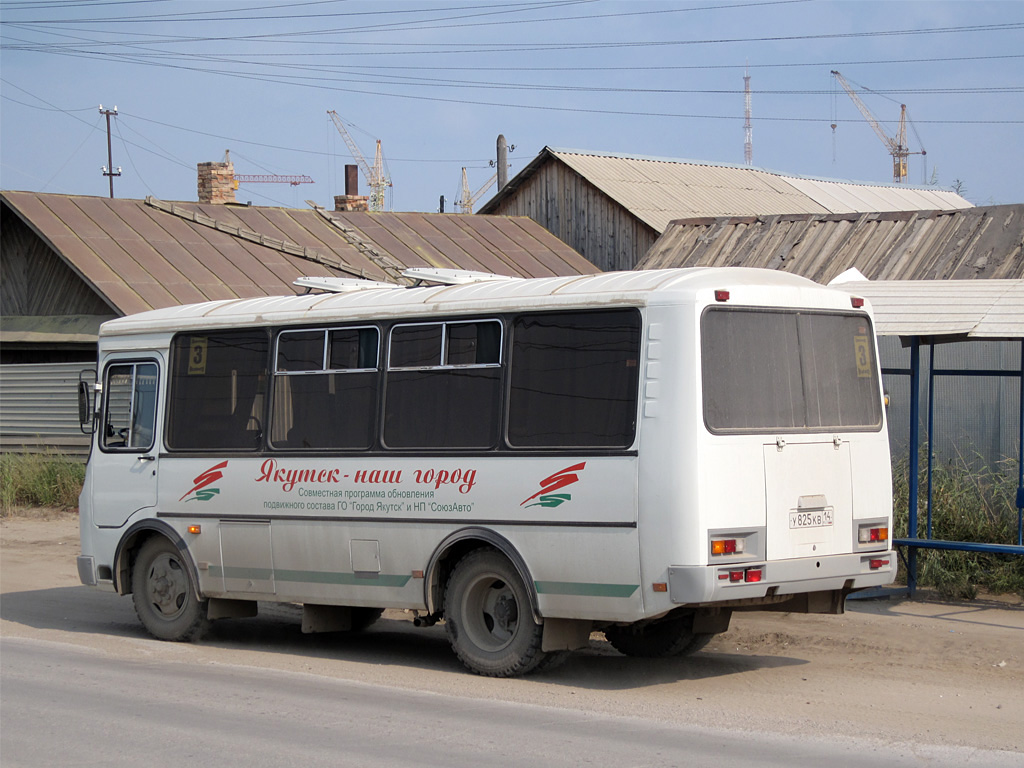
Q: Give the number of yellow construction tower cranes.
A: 3